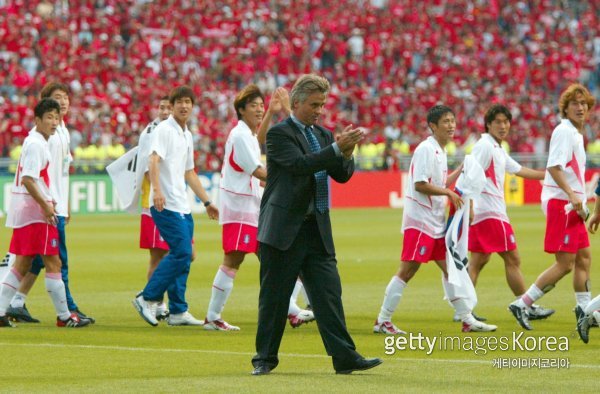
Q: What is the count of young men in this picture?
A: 8